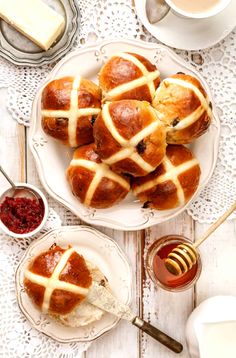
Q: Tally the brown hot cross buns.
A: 7